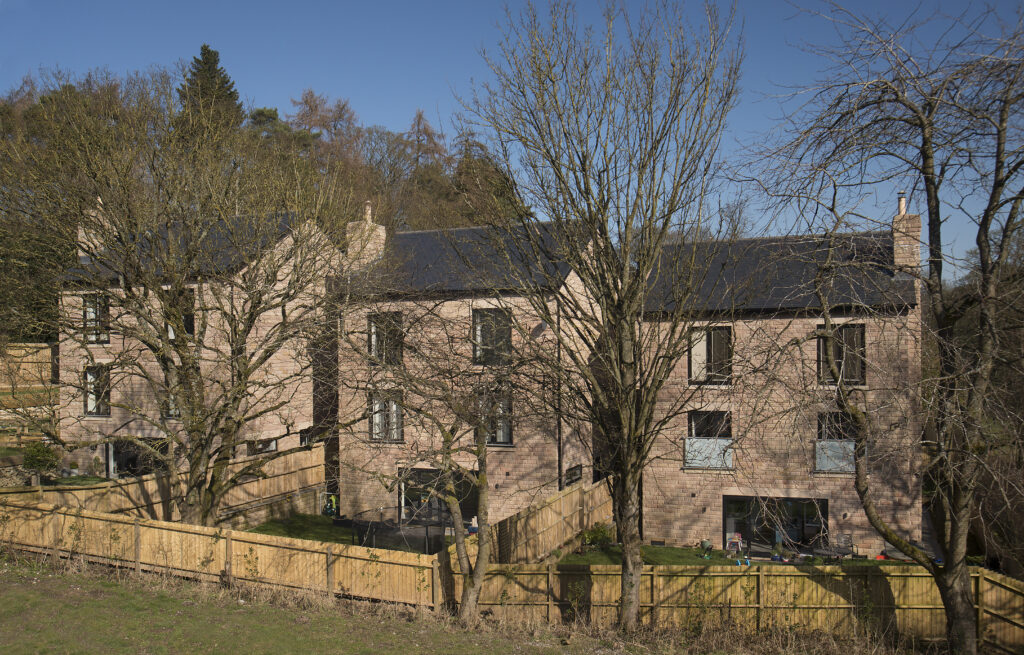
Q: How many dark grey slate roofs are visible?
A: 3